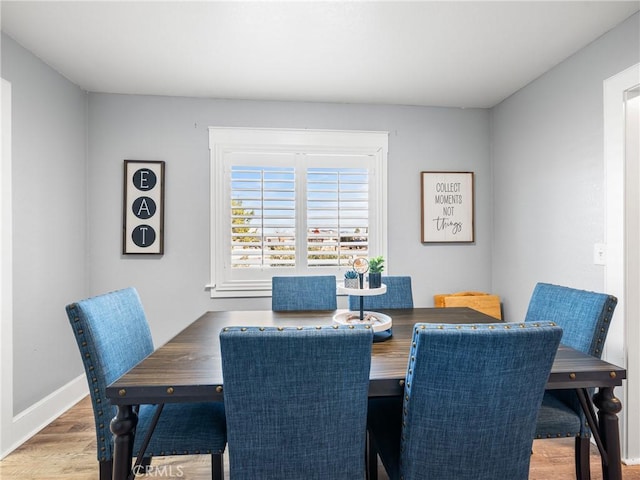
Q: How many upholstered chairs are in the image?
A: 6